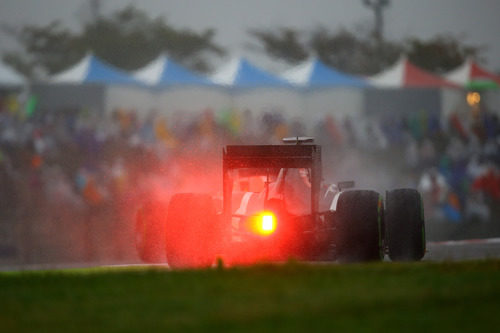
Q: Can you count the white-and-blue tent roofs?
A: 4